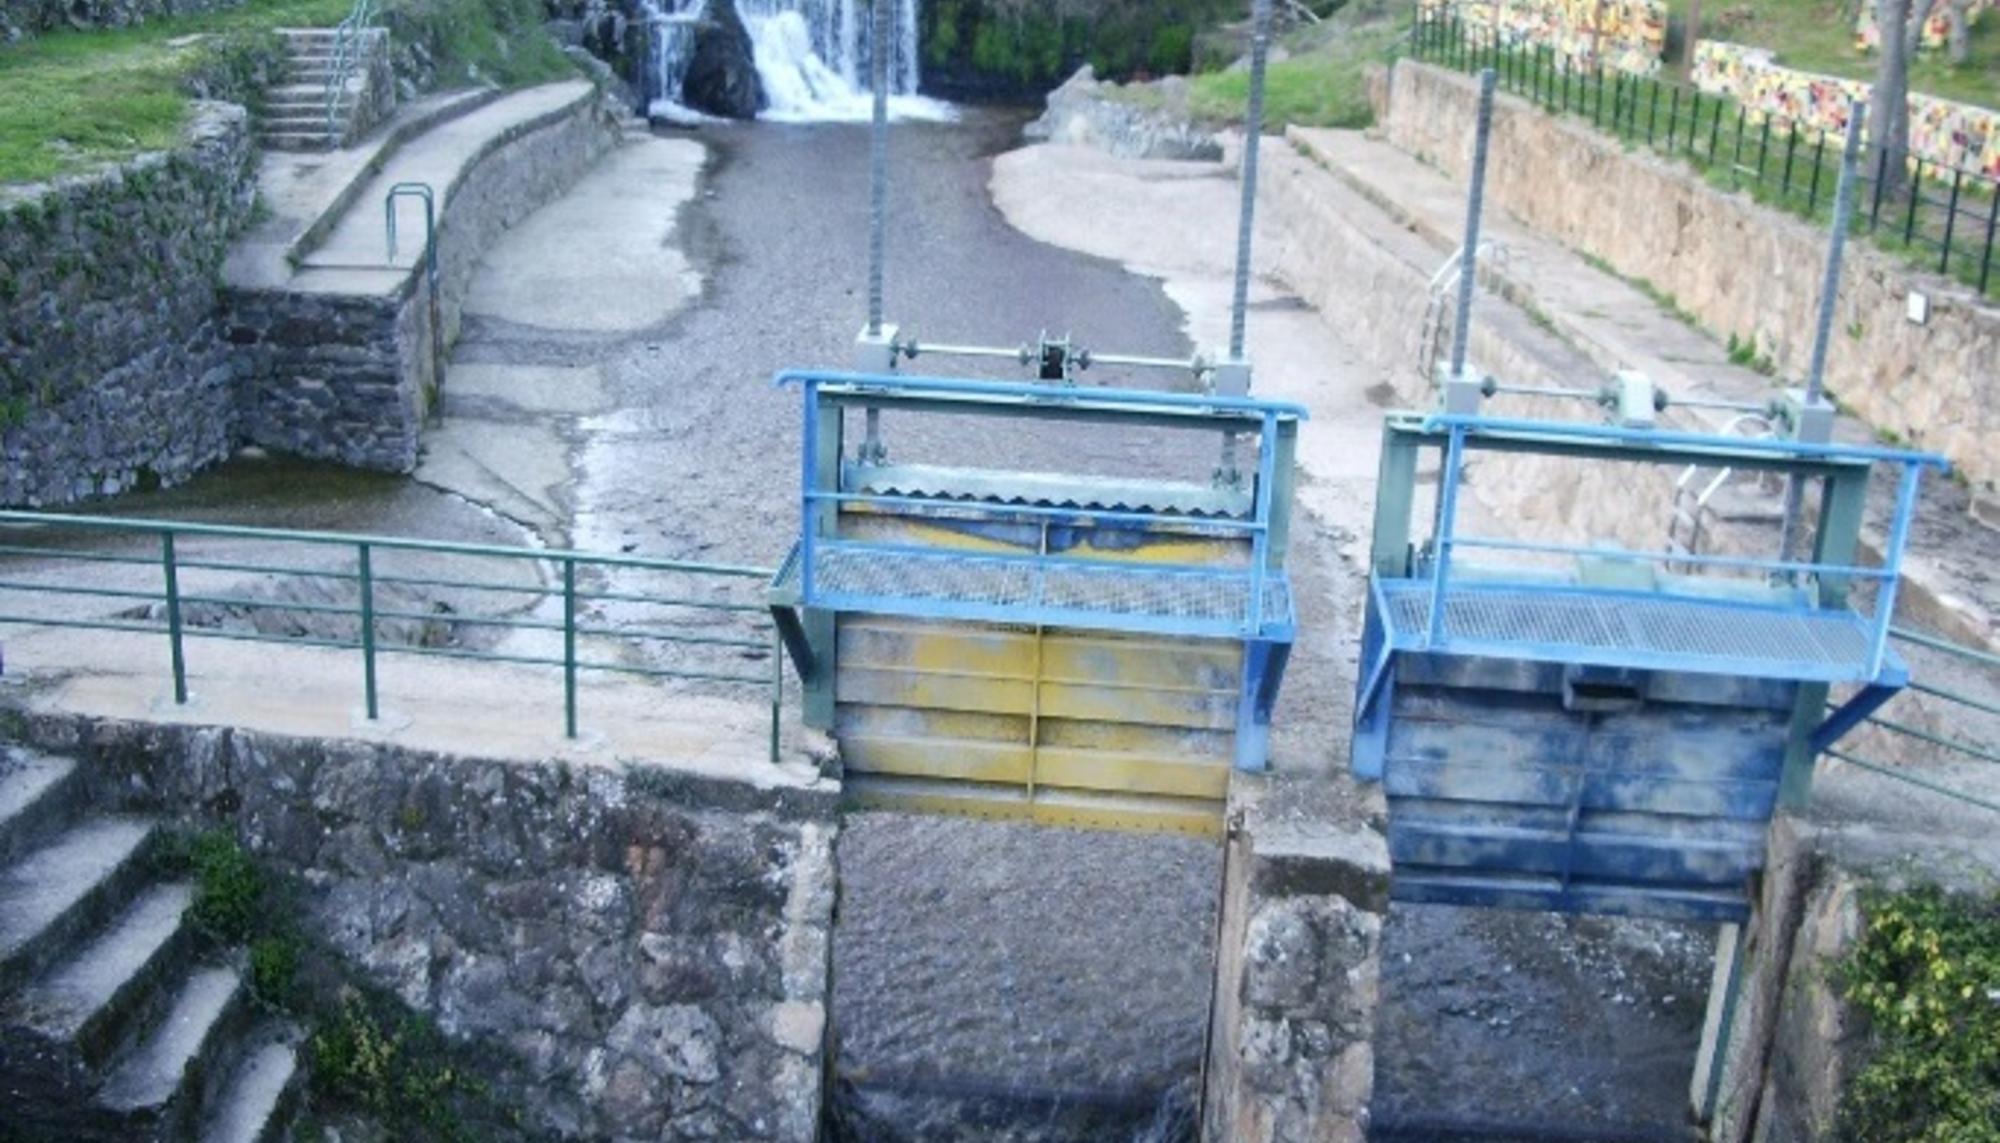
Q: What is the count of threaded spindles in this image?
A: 4